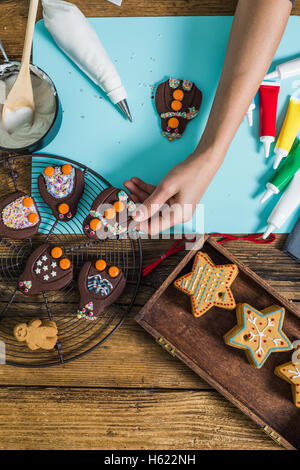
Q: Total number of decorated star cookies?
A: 3